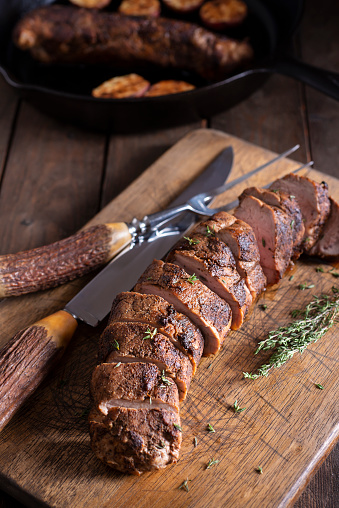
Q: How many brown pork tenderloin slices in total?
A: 11